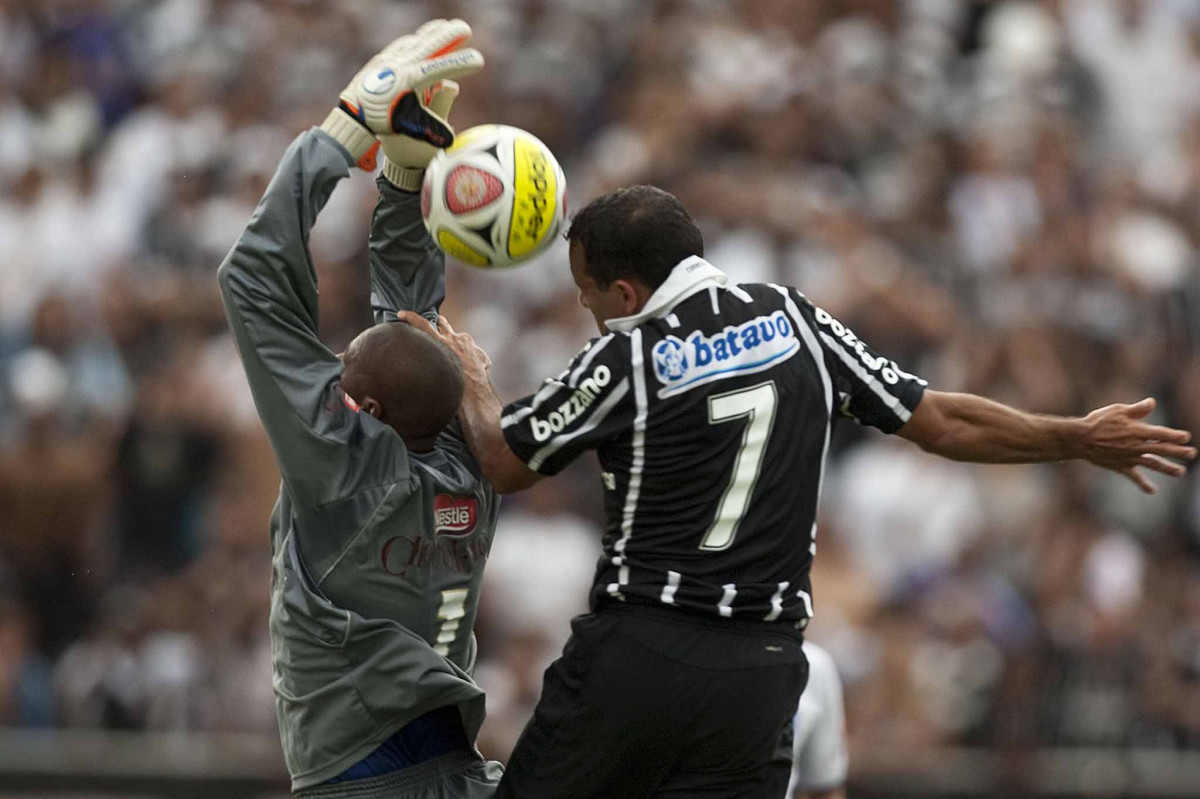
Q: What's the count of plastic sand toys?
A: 0